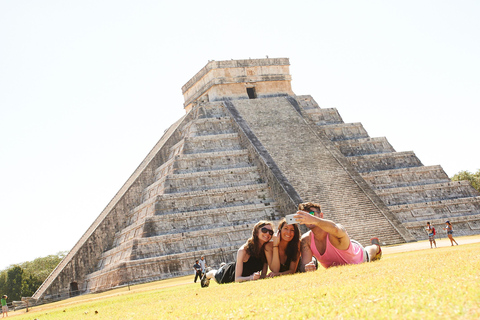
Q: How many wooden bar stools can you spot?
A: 0